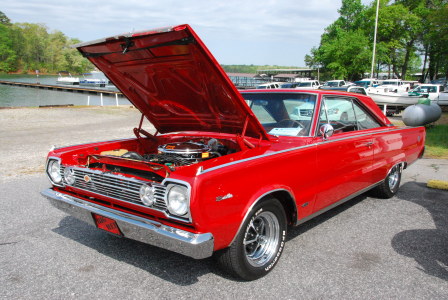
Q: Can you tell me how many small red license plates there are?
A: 1